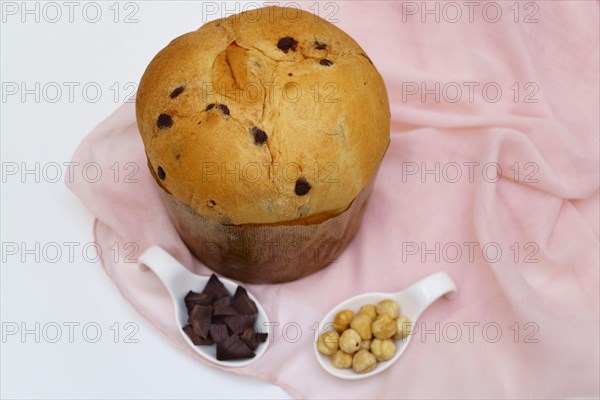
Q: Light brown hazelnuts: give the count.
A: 12